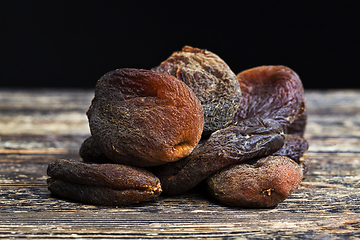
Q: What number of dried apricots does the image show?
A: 8